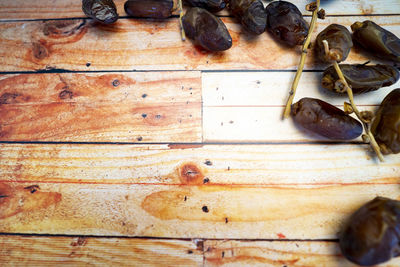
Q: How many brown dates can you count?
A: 12